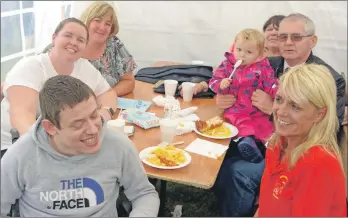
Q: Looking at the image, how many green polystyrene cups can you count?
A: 0